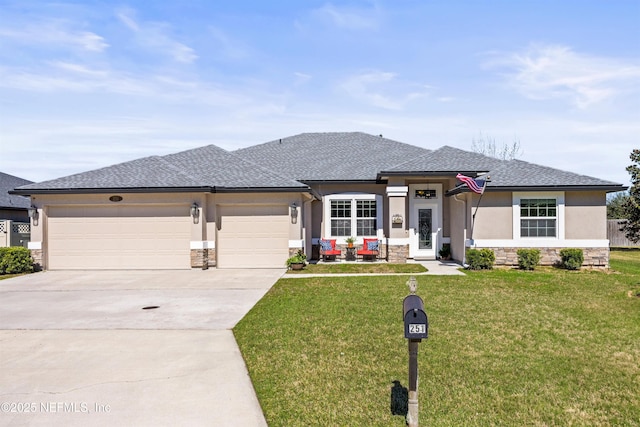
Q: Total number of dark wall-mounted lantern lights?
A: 3